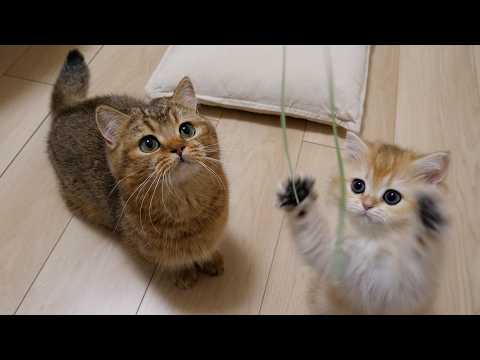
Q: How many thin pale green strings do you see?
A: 2